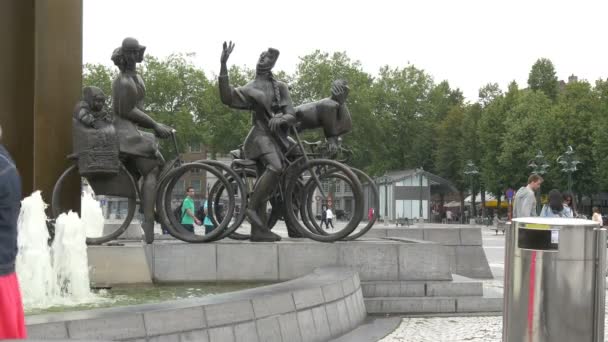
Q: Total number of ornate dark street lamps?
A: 3